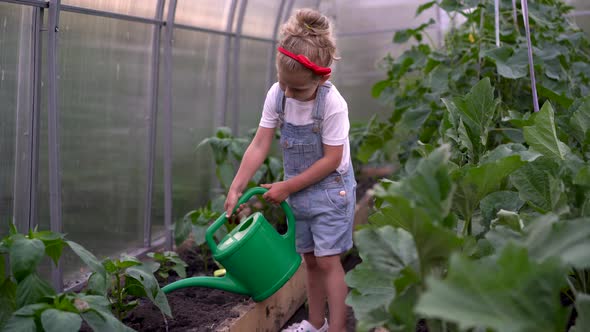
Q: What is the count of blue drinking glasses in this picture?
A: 0